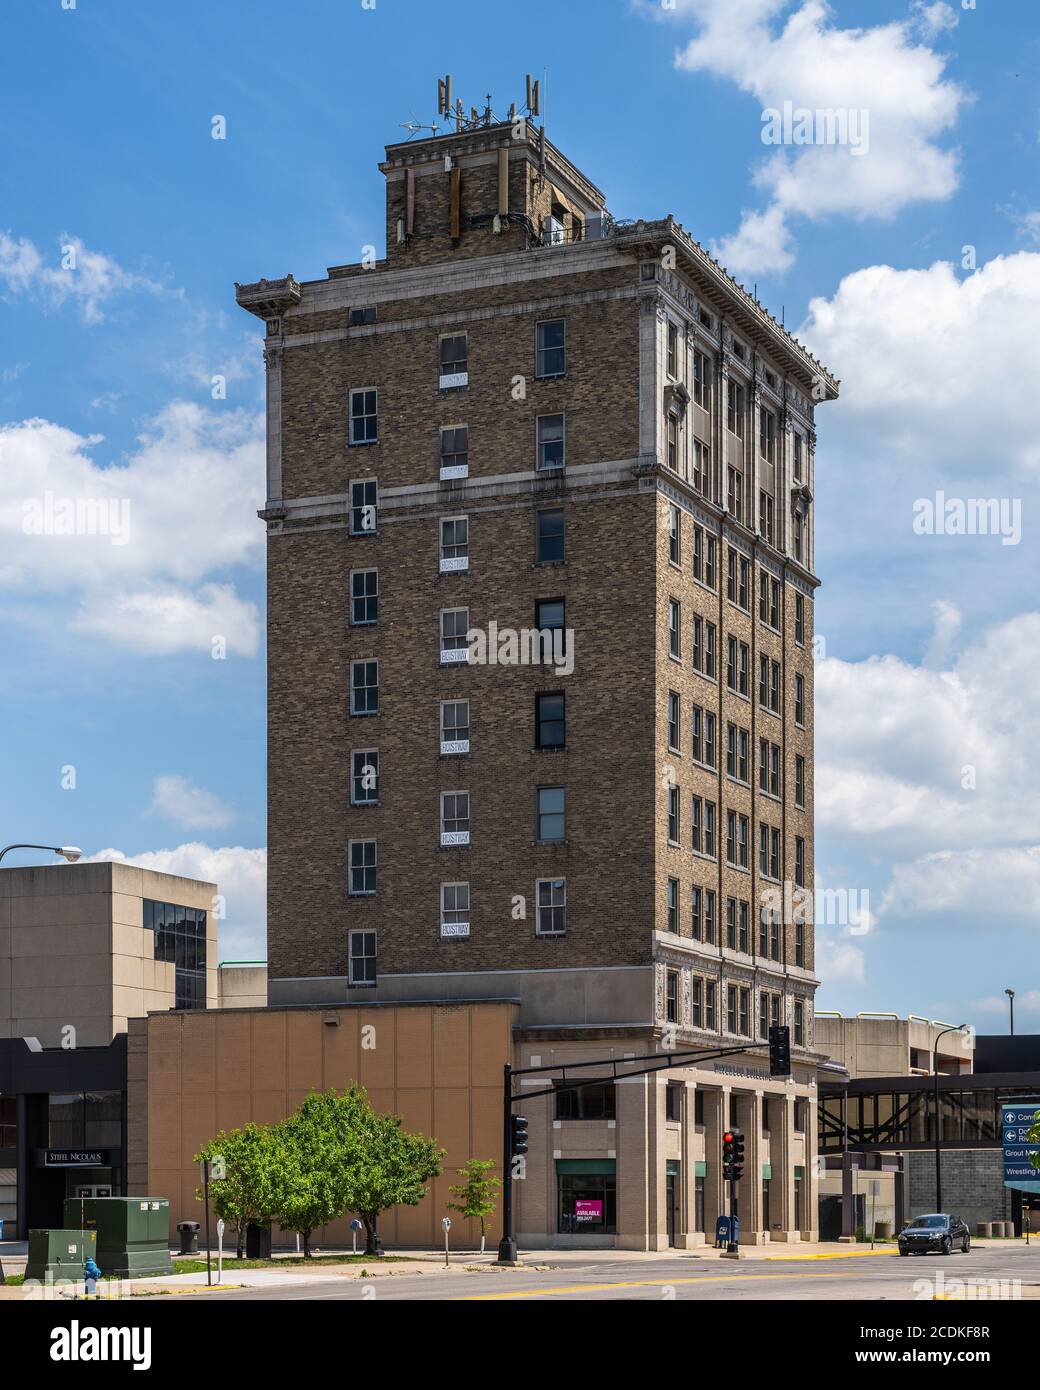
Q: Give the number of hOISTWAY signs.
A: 7